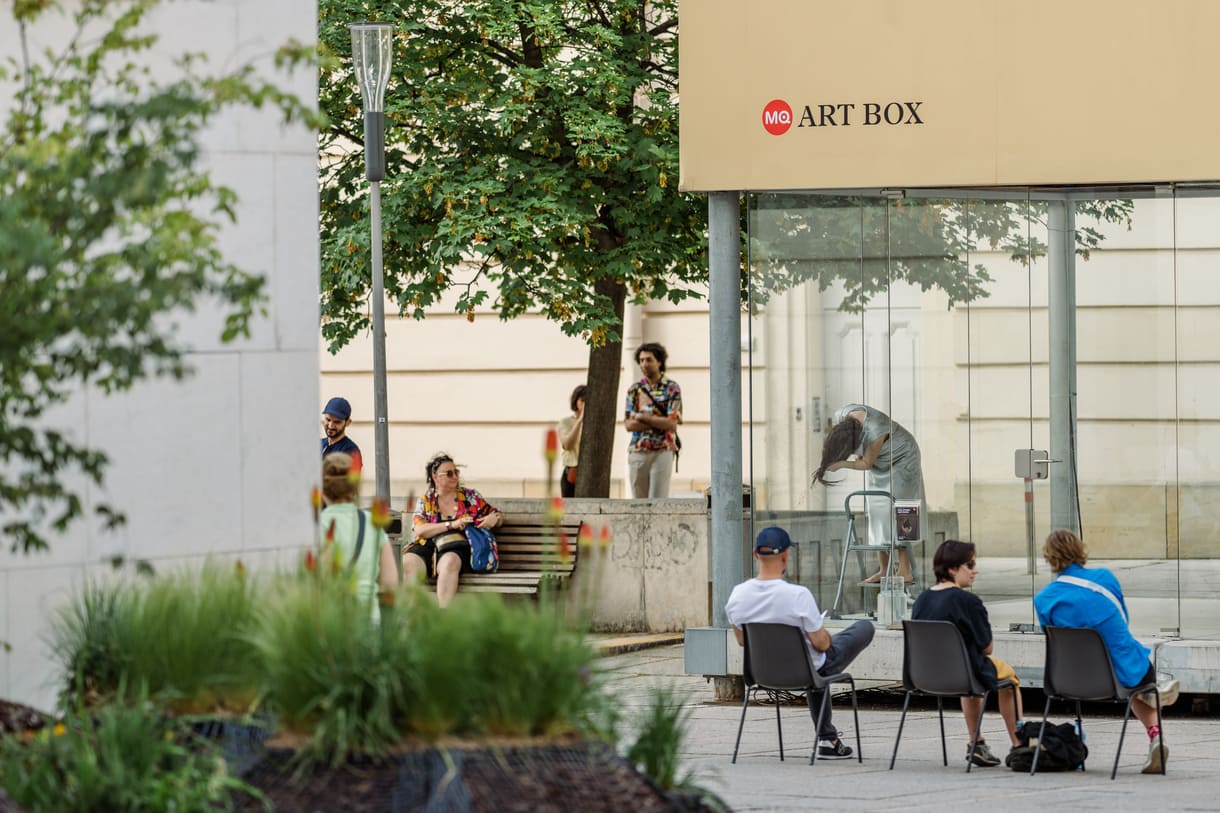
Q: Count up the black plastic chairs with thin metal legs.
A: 3